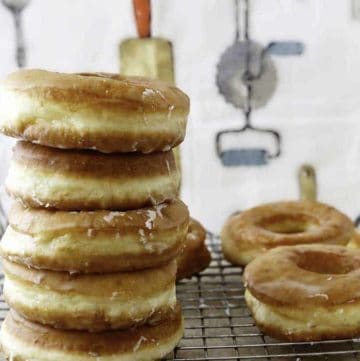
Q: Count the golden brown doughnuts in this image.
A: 8